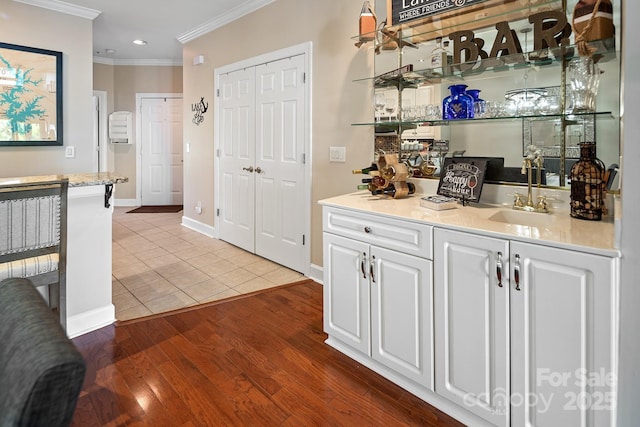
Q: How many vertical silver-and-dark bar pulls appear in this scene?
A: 4